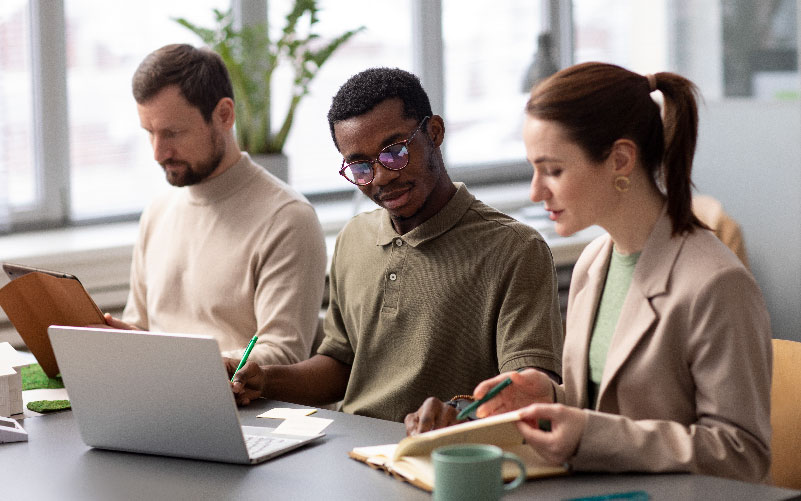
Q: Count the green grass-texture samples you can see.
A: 2